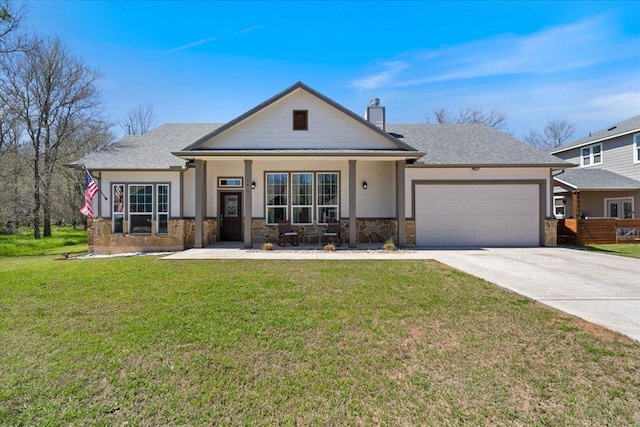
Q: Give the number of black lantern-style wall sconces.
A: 2